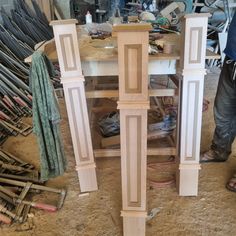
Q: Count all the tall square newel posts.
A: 3